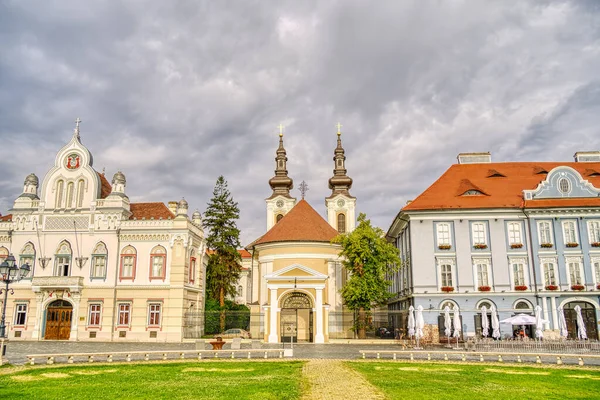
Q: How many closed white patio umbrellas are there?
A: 9